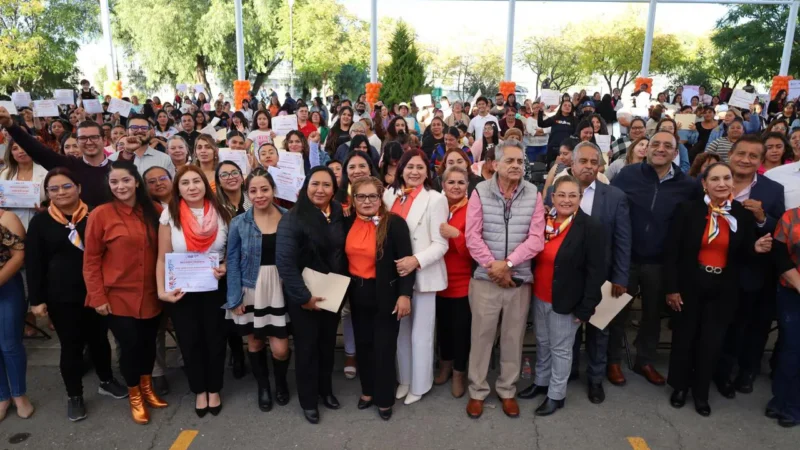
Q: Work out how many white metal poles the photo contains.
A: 6